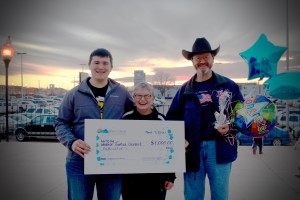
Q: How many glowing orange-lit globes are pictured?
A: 1